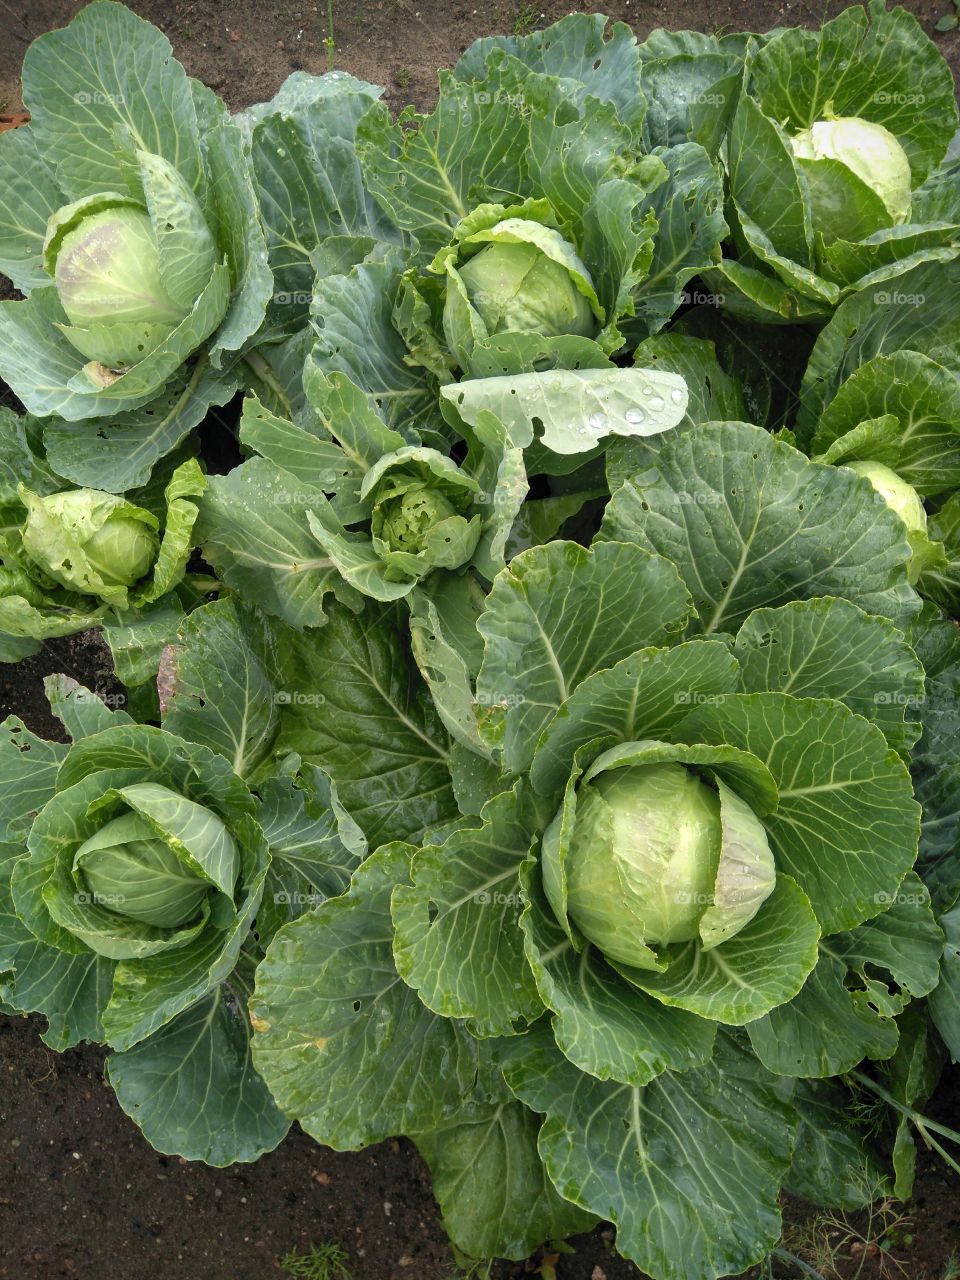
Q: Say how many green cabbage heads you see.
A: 8